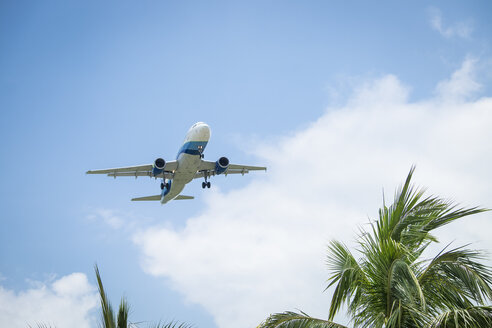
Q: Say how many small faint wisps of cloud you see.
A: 2